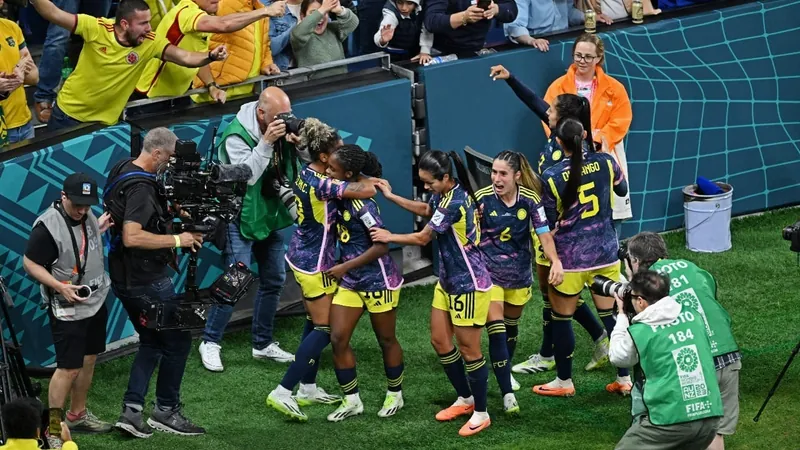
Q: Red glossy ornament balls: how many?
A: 0